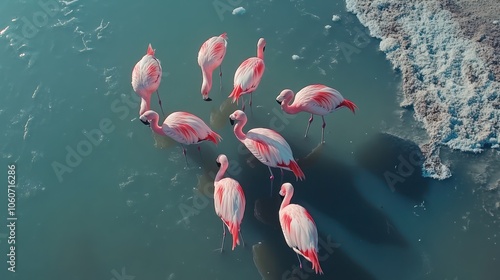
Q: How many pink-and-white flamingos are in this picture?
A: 8